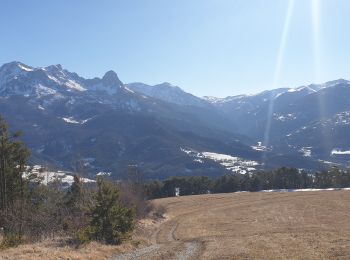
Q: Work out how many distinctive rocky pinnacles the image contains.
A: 1